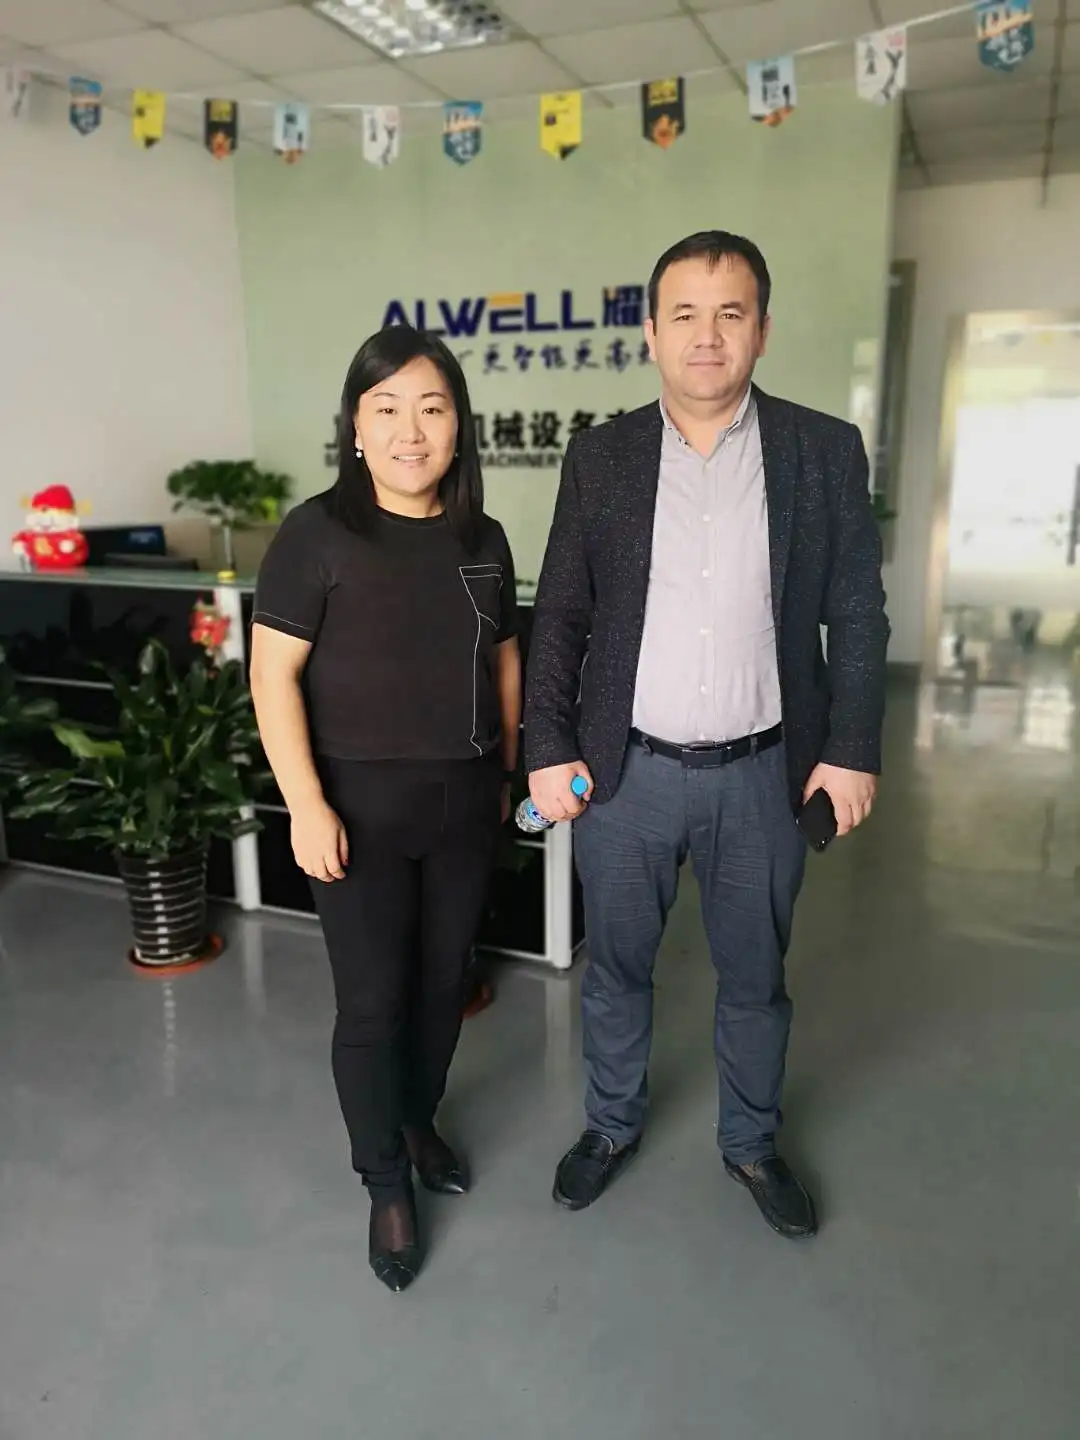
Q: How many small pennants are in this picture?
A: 12